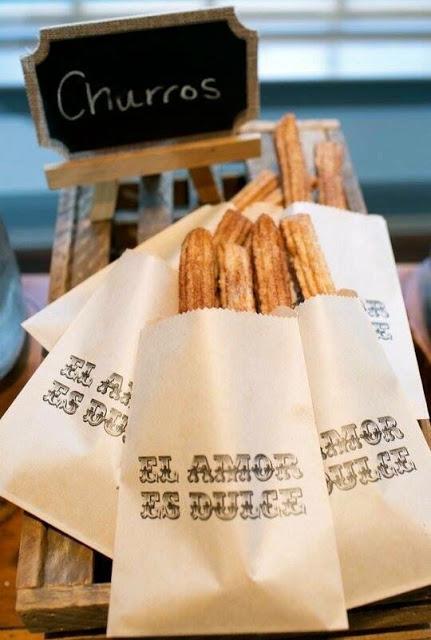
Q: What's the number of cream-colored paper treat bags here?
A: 5